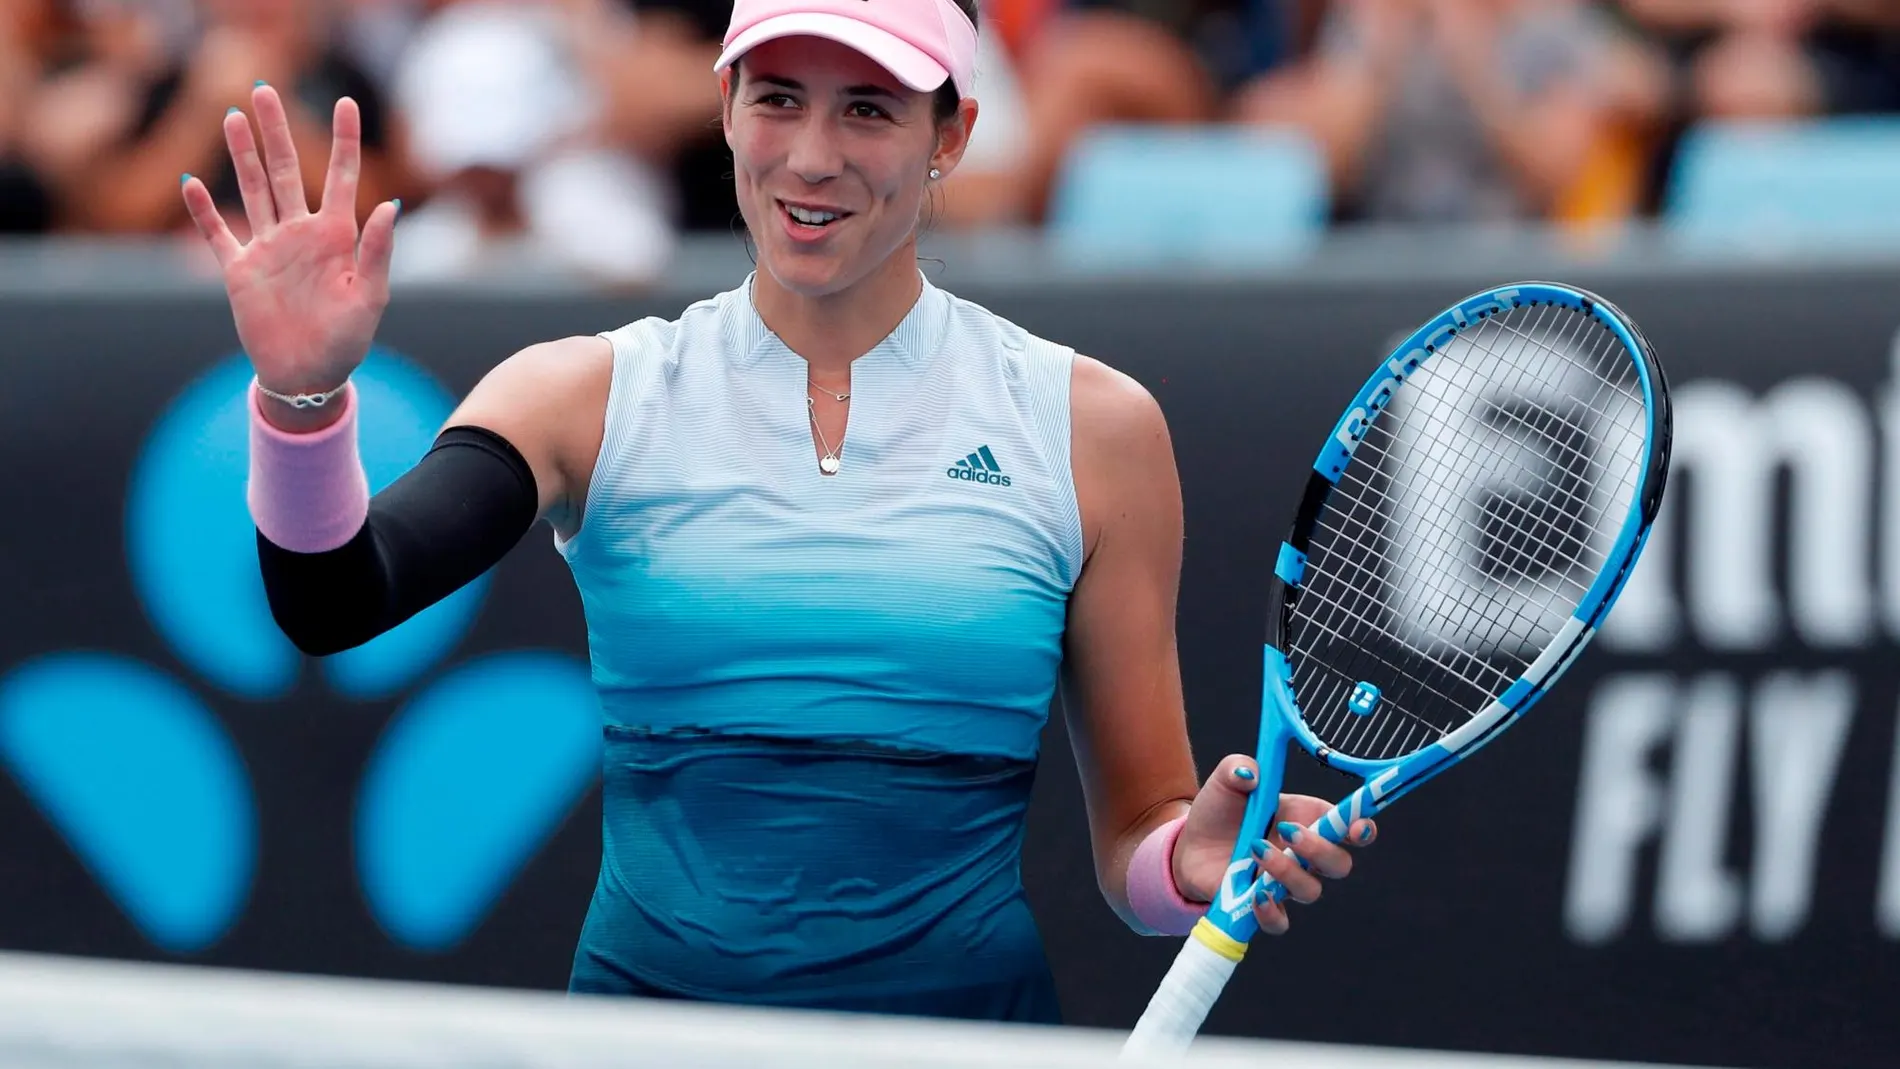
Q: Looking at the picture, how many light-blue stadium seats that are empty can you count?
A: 2